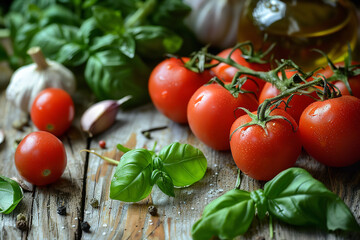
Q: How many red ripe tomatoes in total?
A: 9